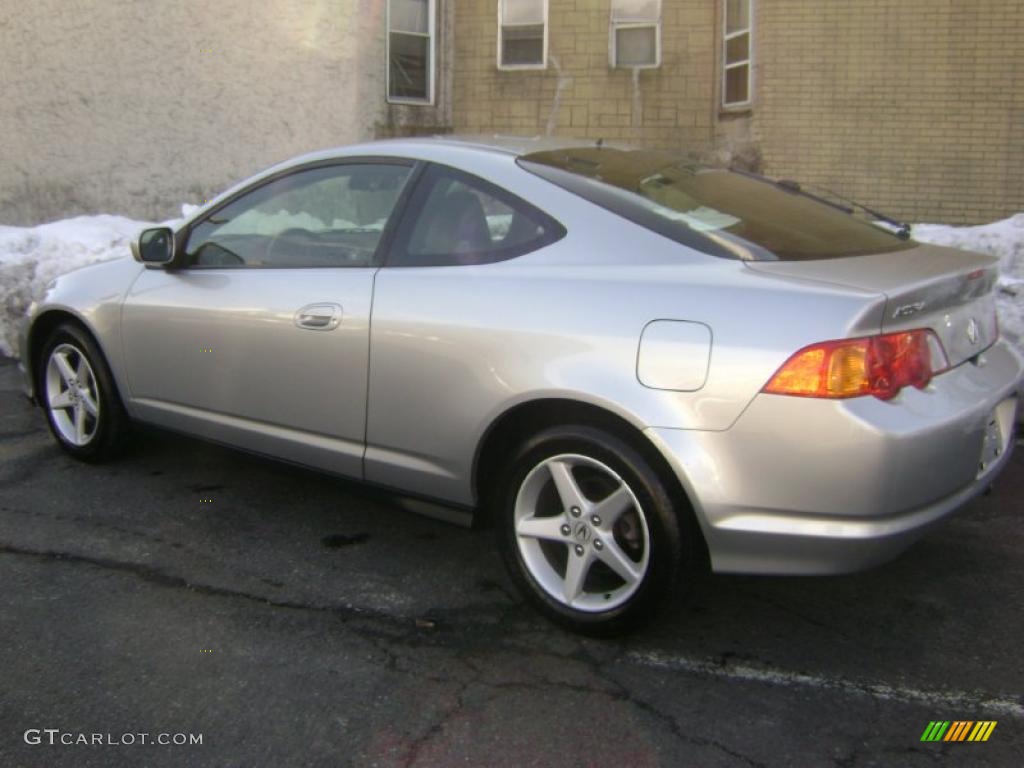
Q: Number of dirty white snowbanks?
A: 2